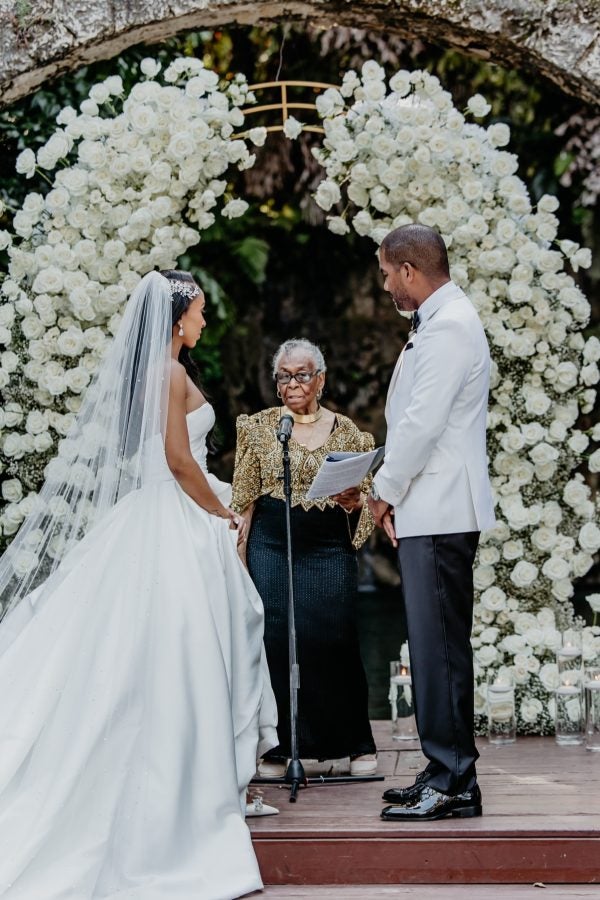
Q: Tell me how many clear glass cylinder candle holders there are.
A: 5